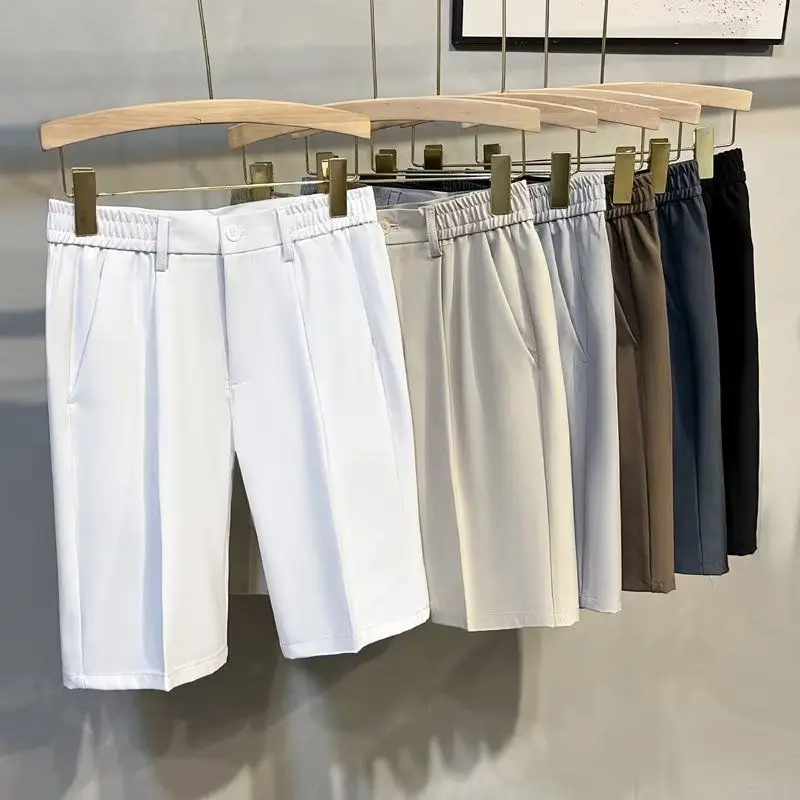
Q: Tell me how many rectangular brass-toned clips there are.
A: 12